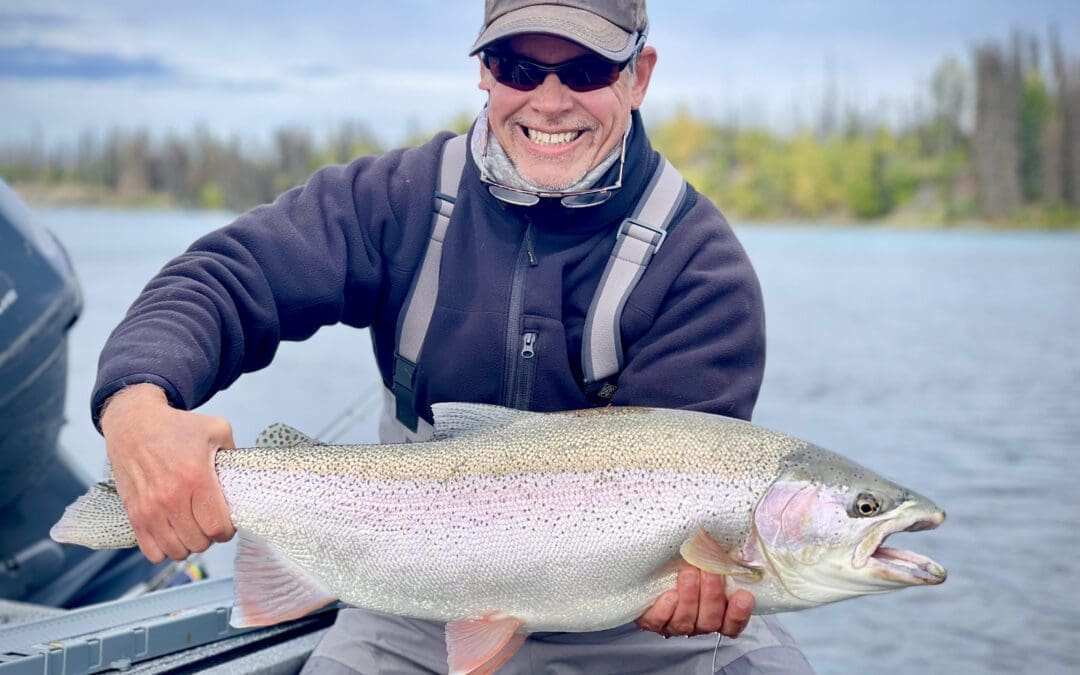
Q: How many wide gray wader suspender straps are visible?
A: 2